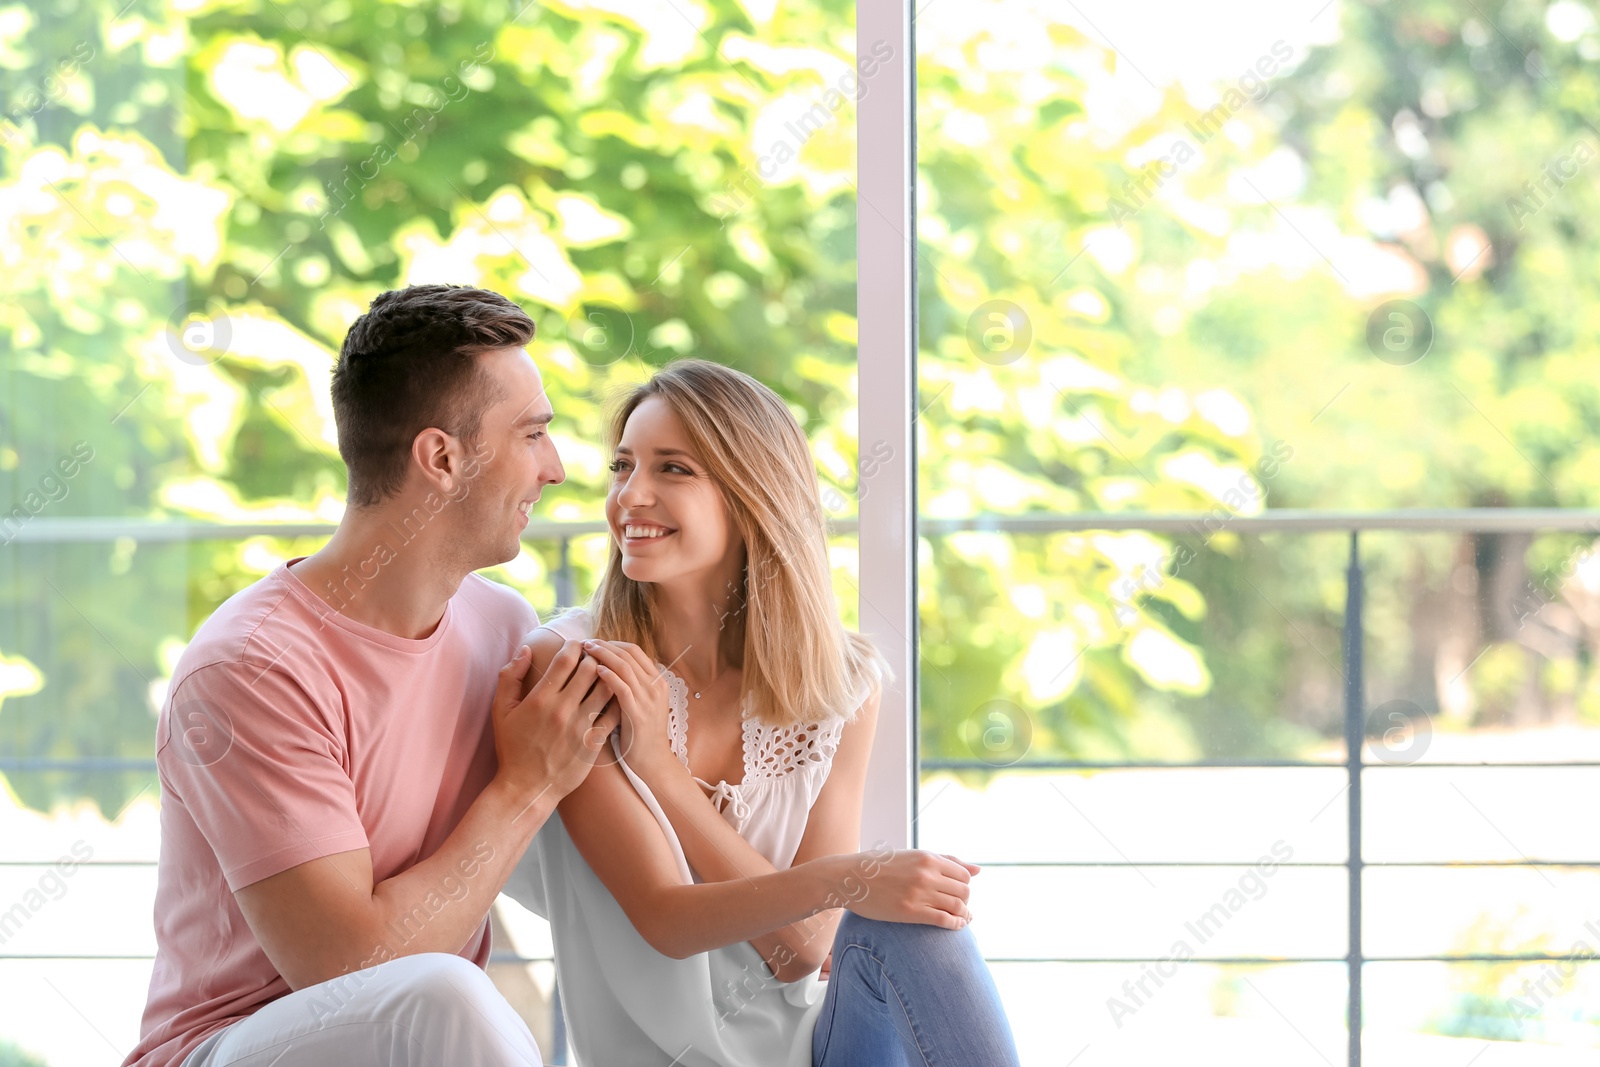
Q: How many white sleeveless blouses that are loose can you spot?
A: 1